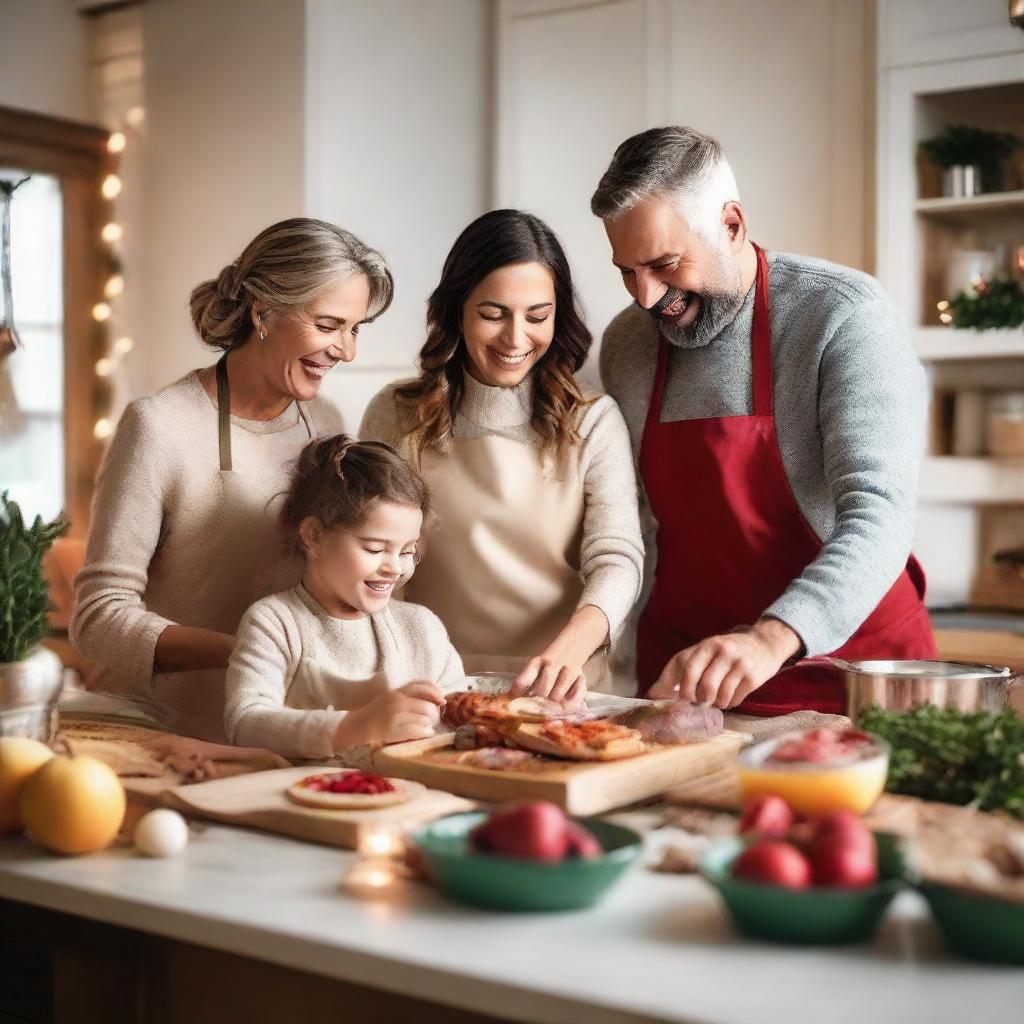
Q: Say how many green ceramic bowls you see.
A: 3